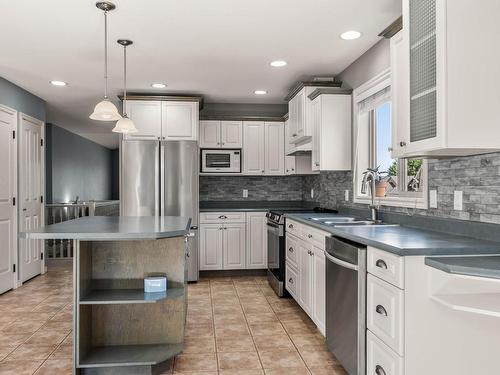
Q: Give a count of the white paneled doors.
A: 2